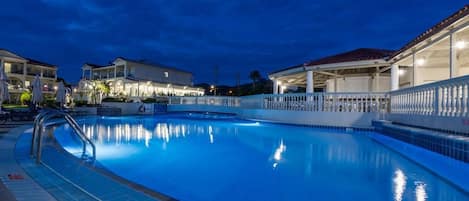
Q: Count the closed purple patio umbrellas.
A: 3